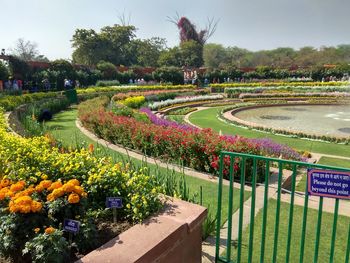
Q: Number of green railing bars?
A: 11